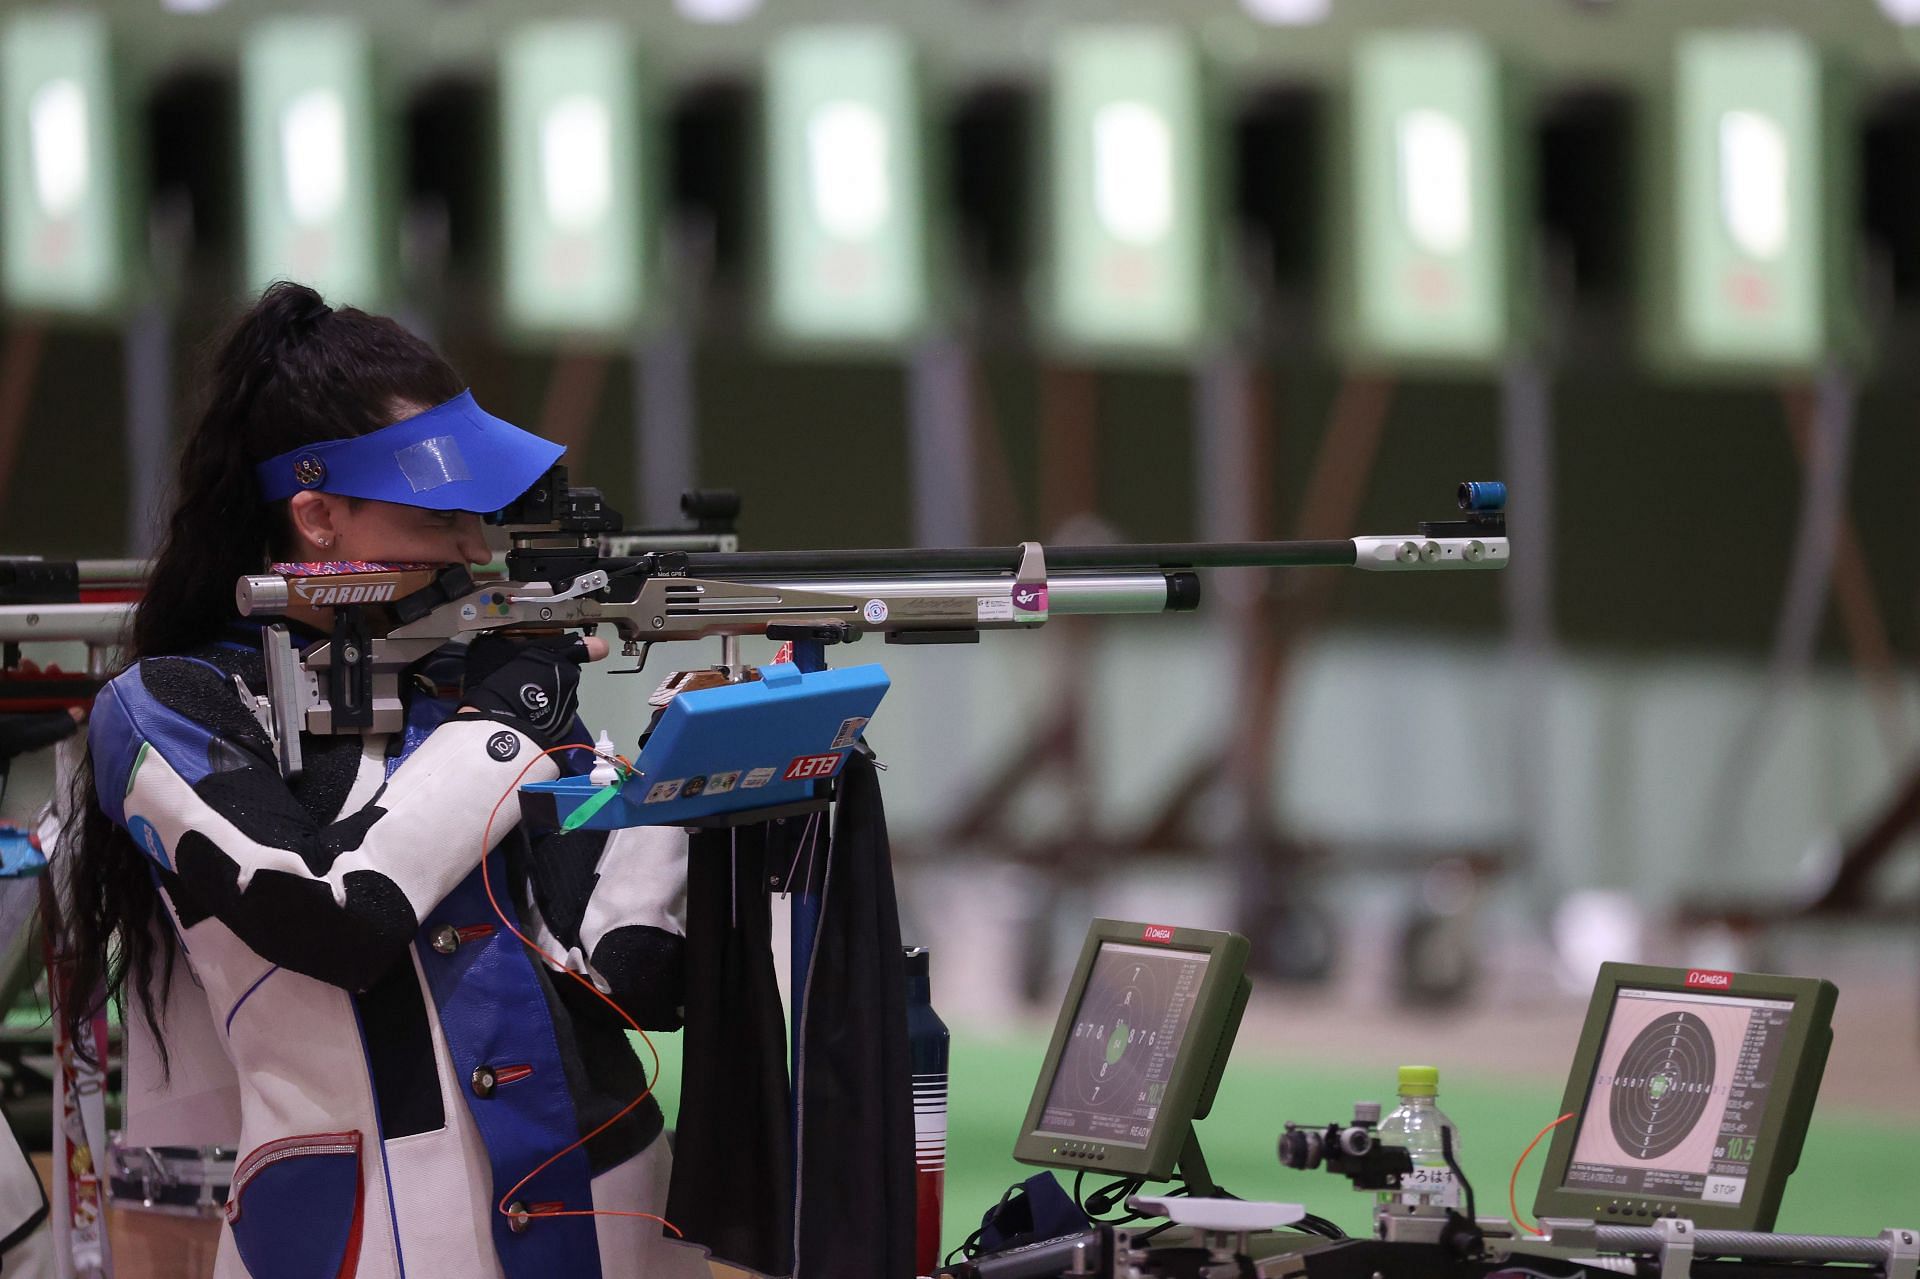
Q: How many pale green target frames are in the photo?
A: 7